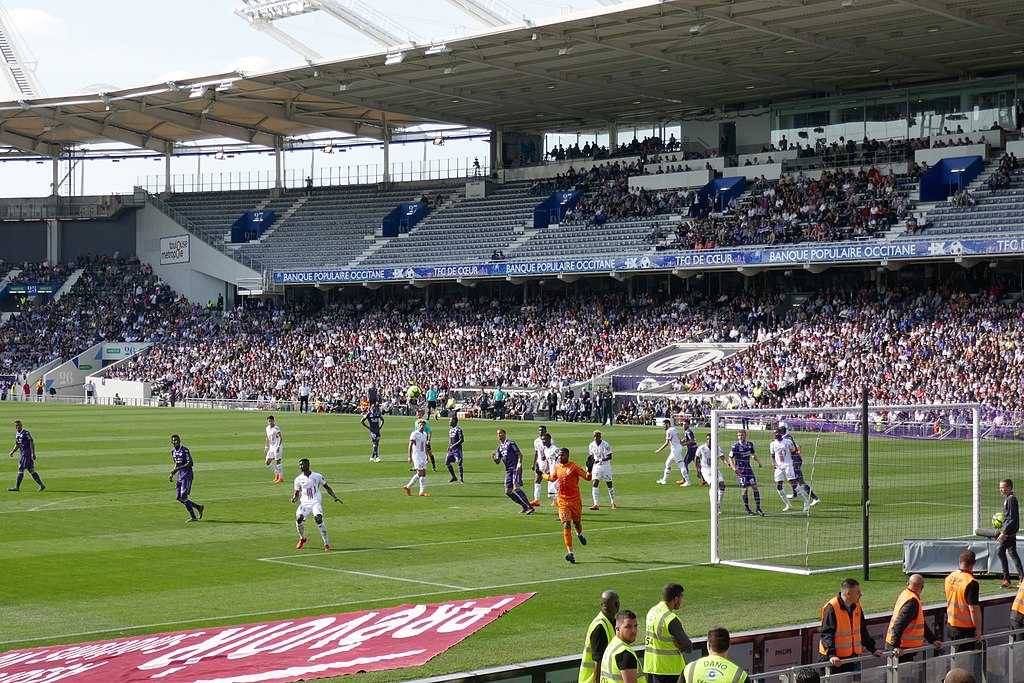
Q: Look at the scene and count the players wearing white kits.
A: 9